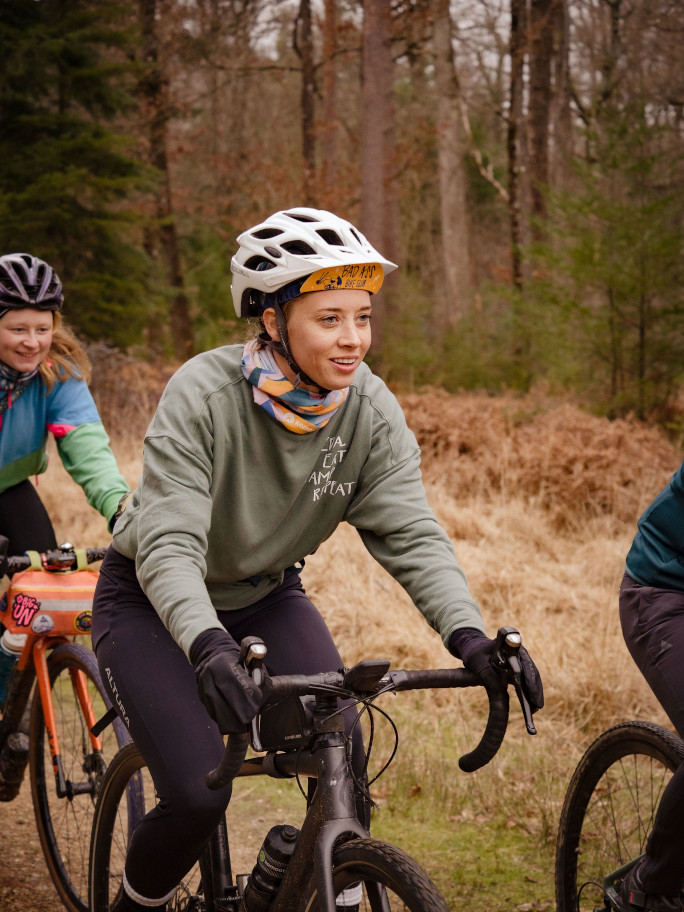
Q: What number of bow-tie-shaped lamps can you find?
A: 0